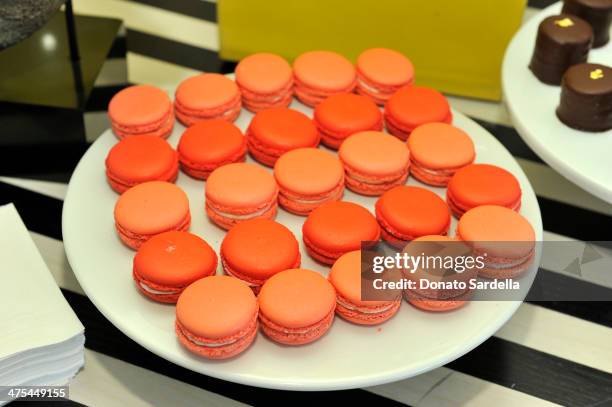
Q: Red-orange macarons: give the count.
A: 10